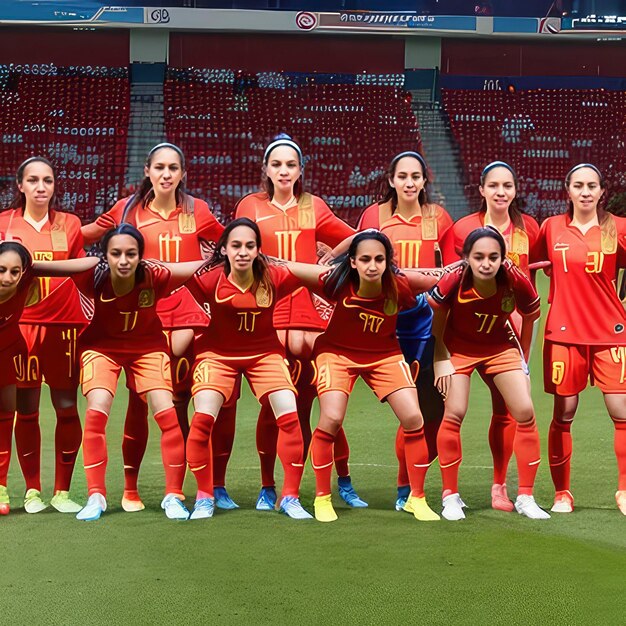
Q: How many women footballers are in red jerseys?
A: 11